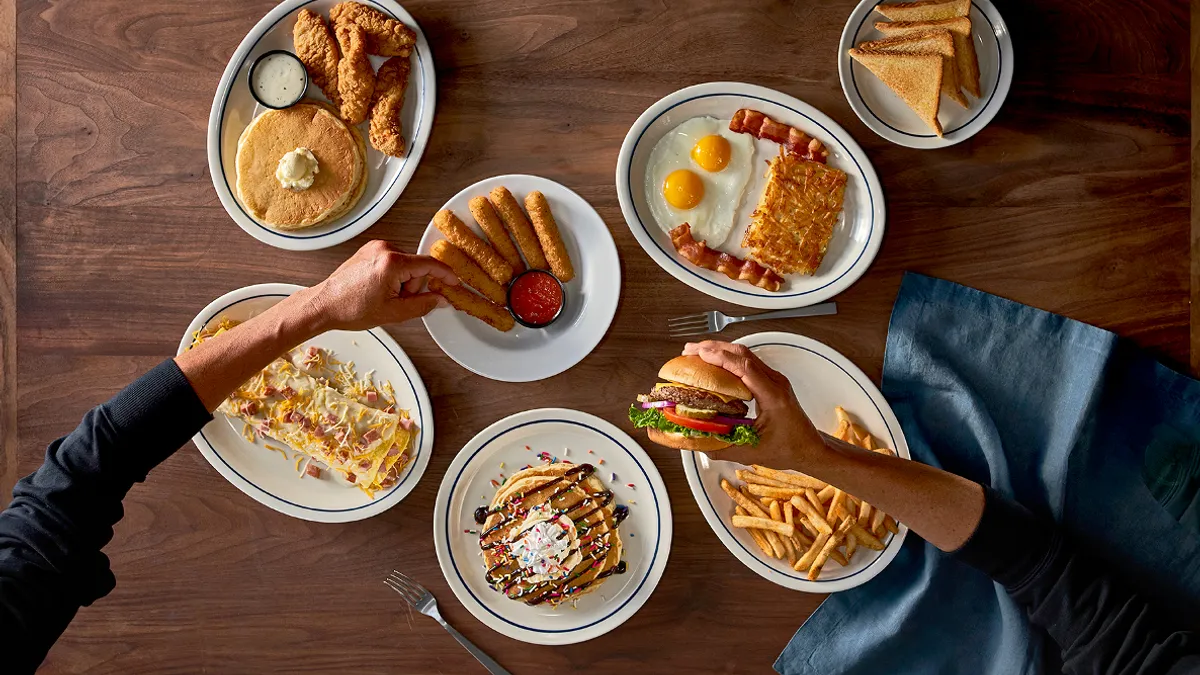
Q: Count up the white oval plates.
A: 4